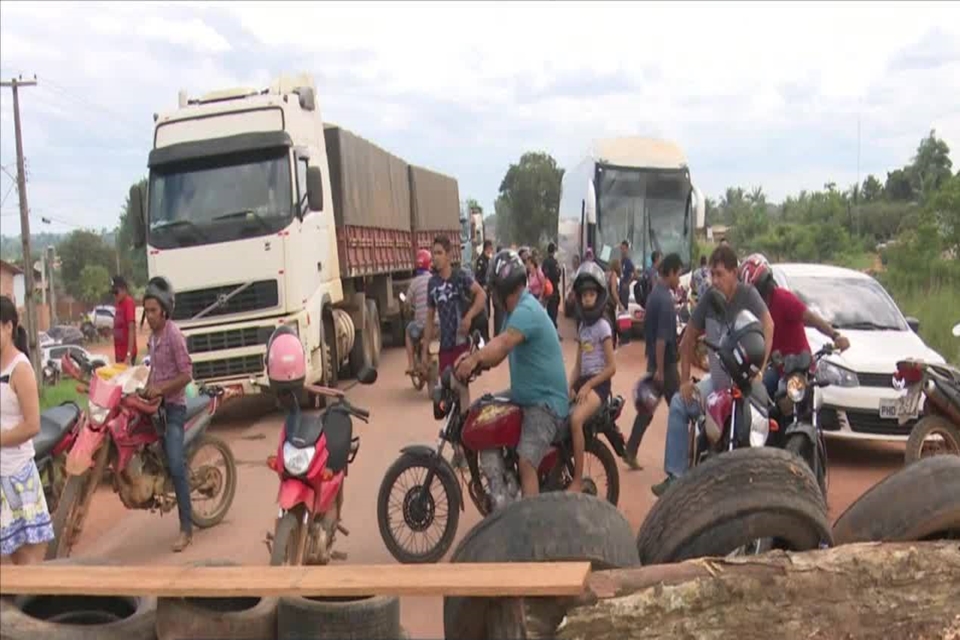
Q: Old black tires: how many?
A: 6